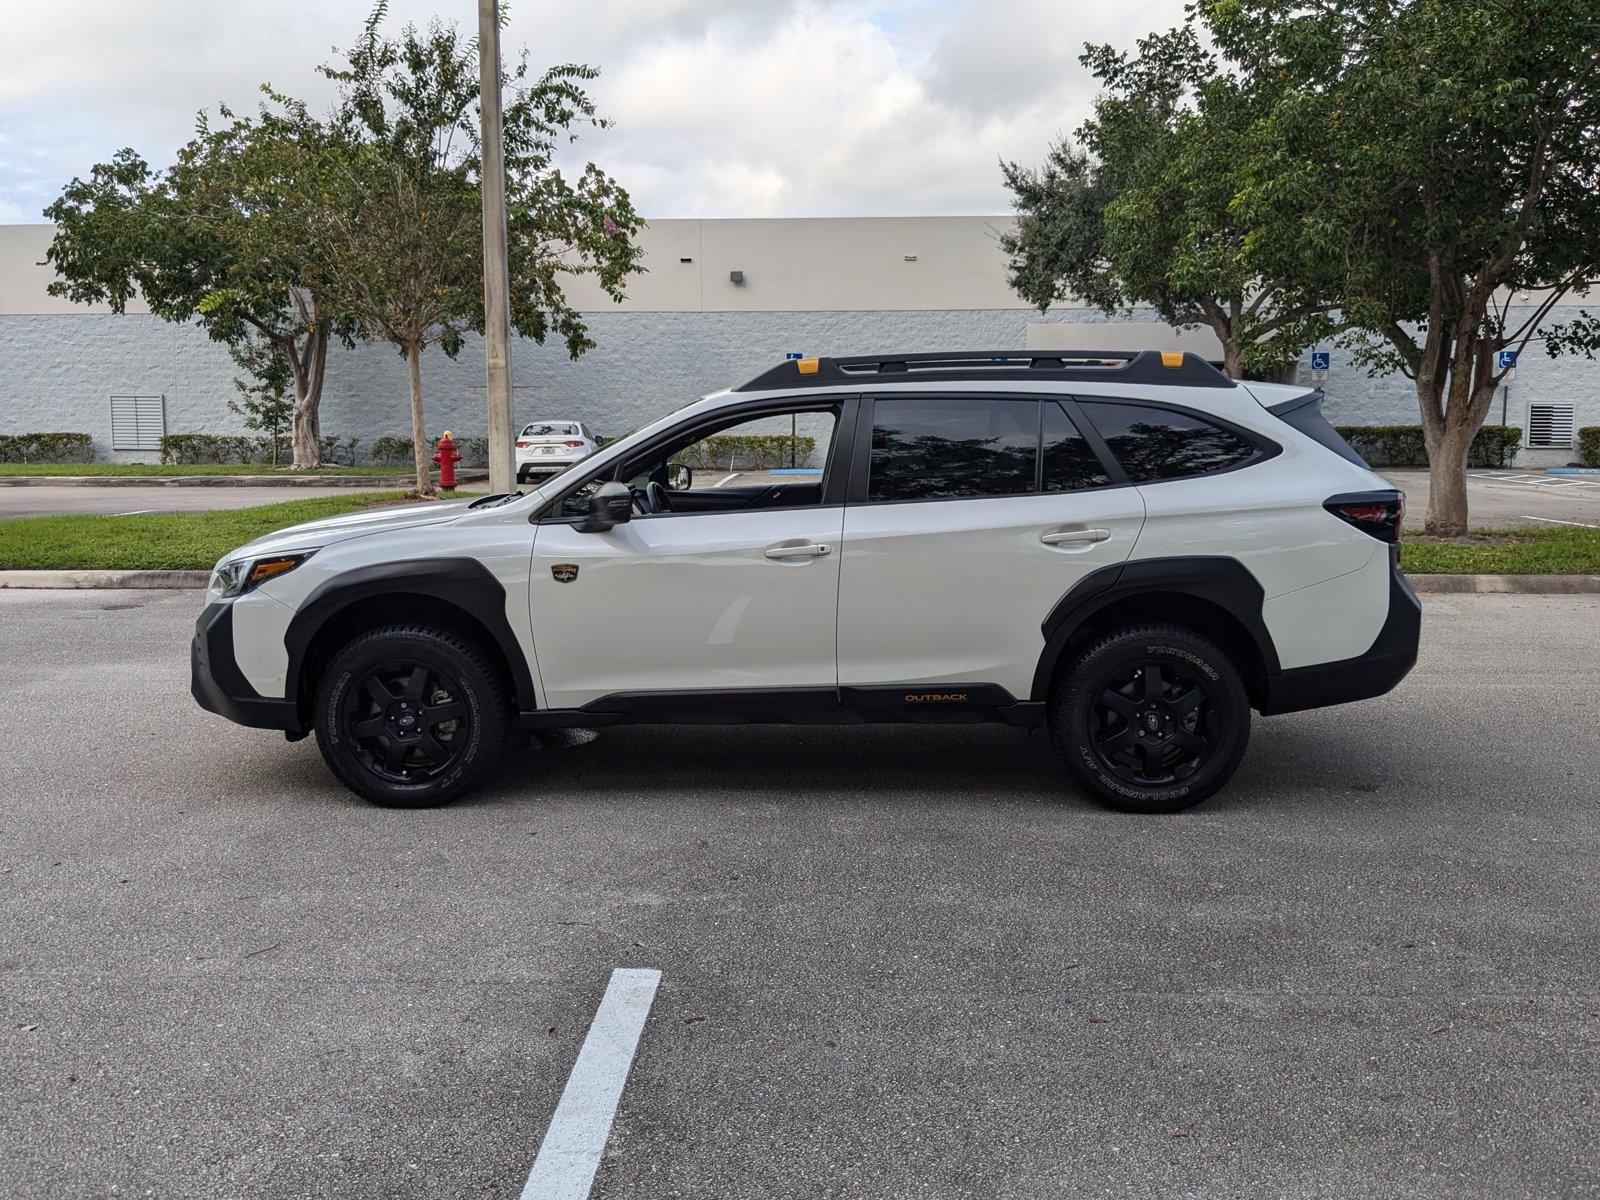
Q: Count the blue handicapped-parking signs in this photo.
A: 3